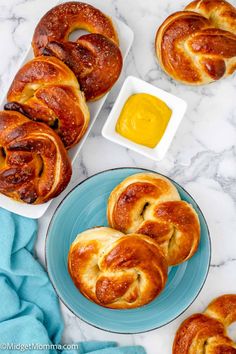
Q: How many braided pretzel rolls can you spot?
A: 7